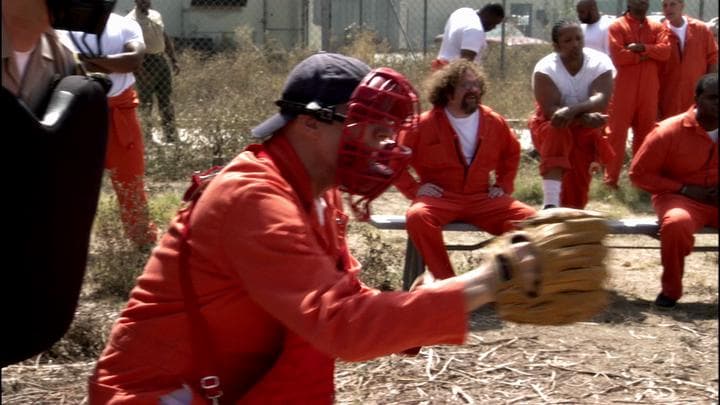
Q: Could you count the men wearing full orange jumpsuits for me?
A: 5